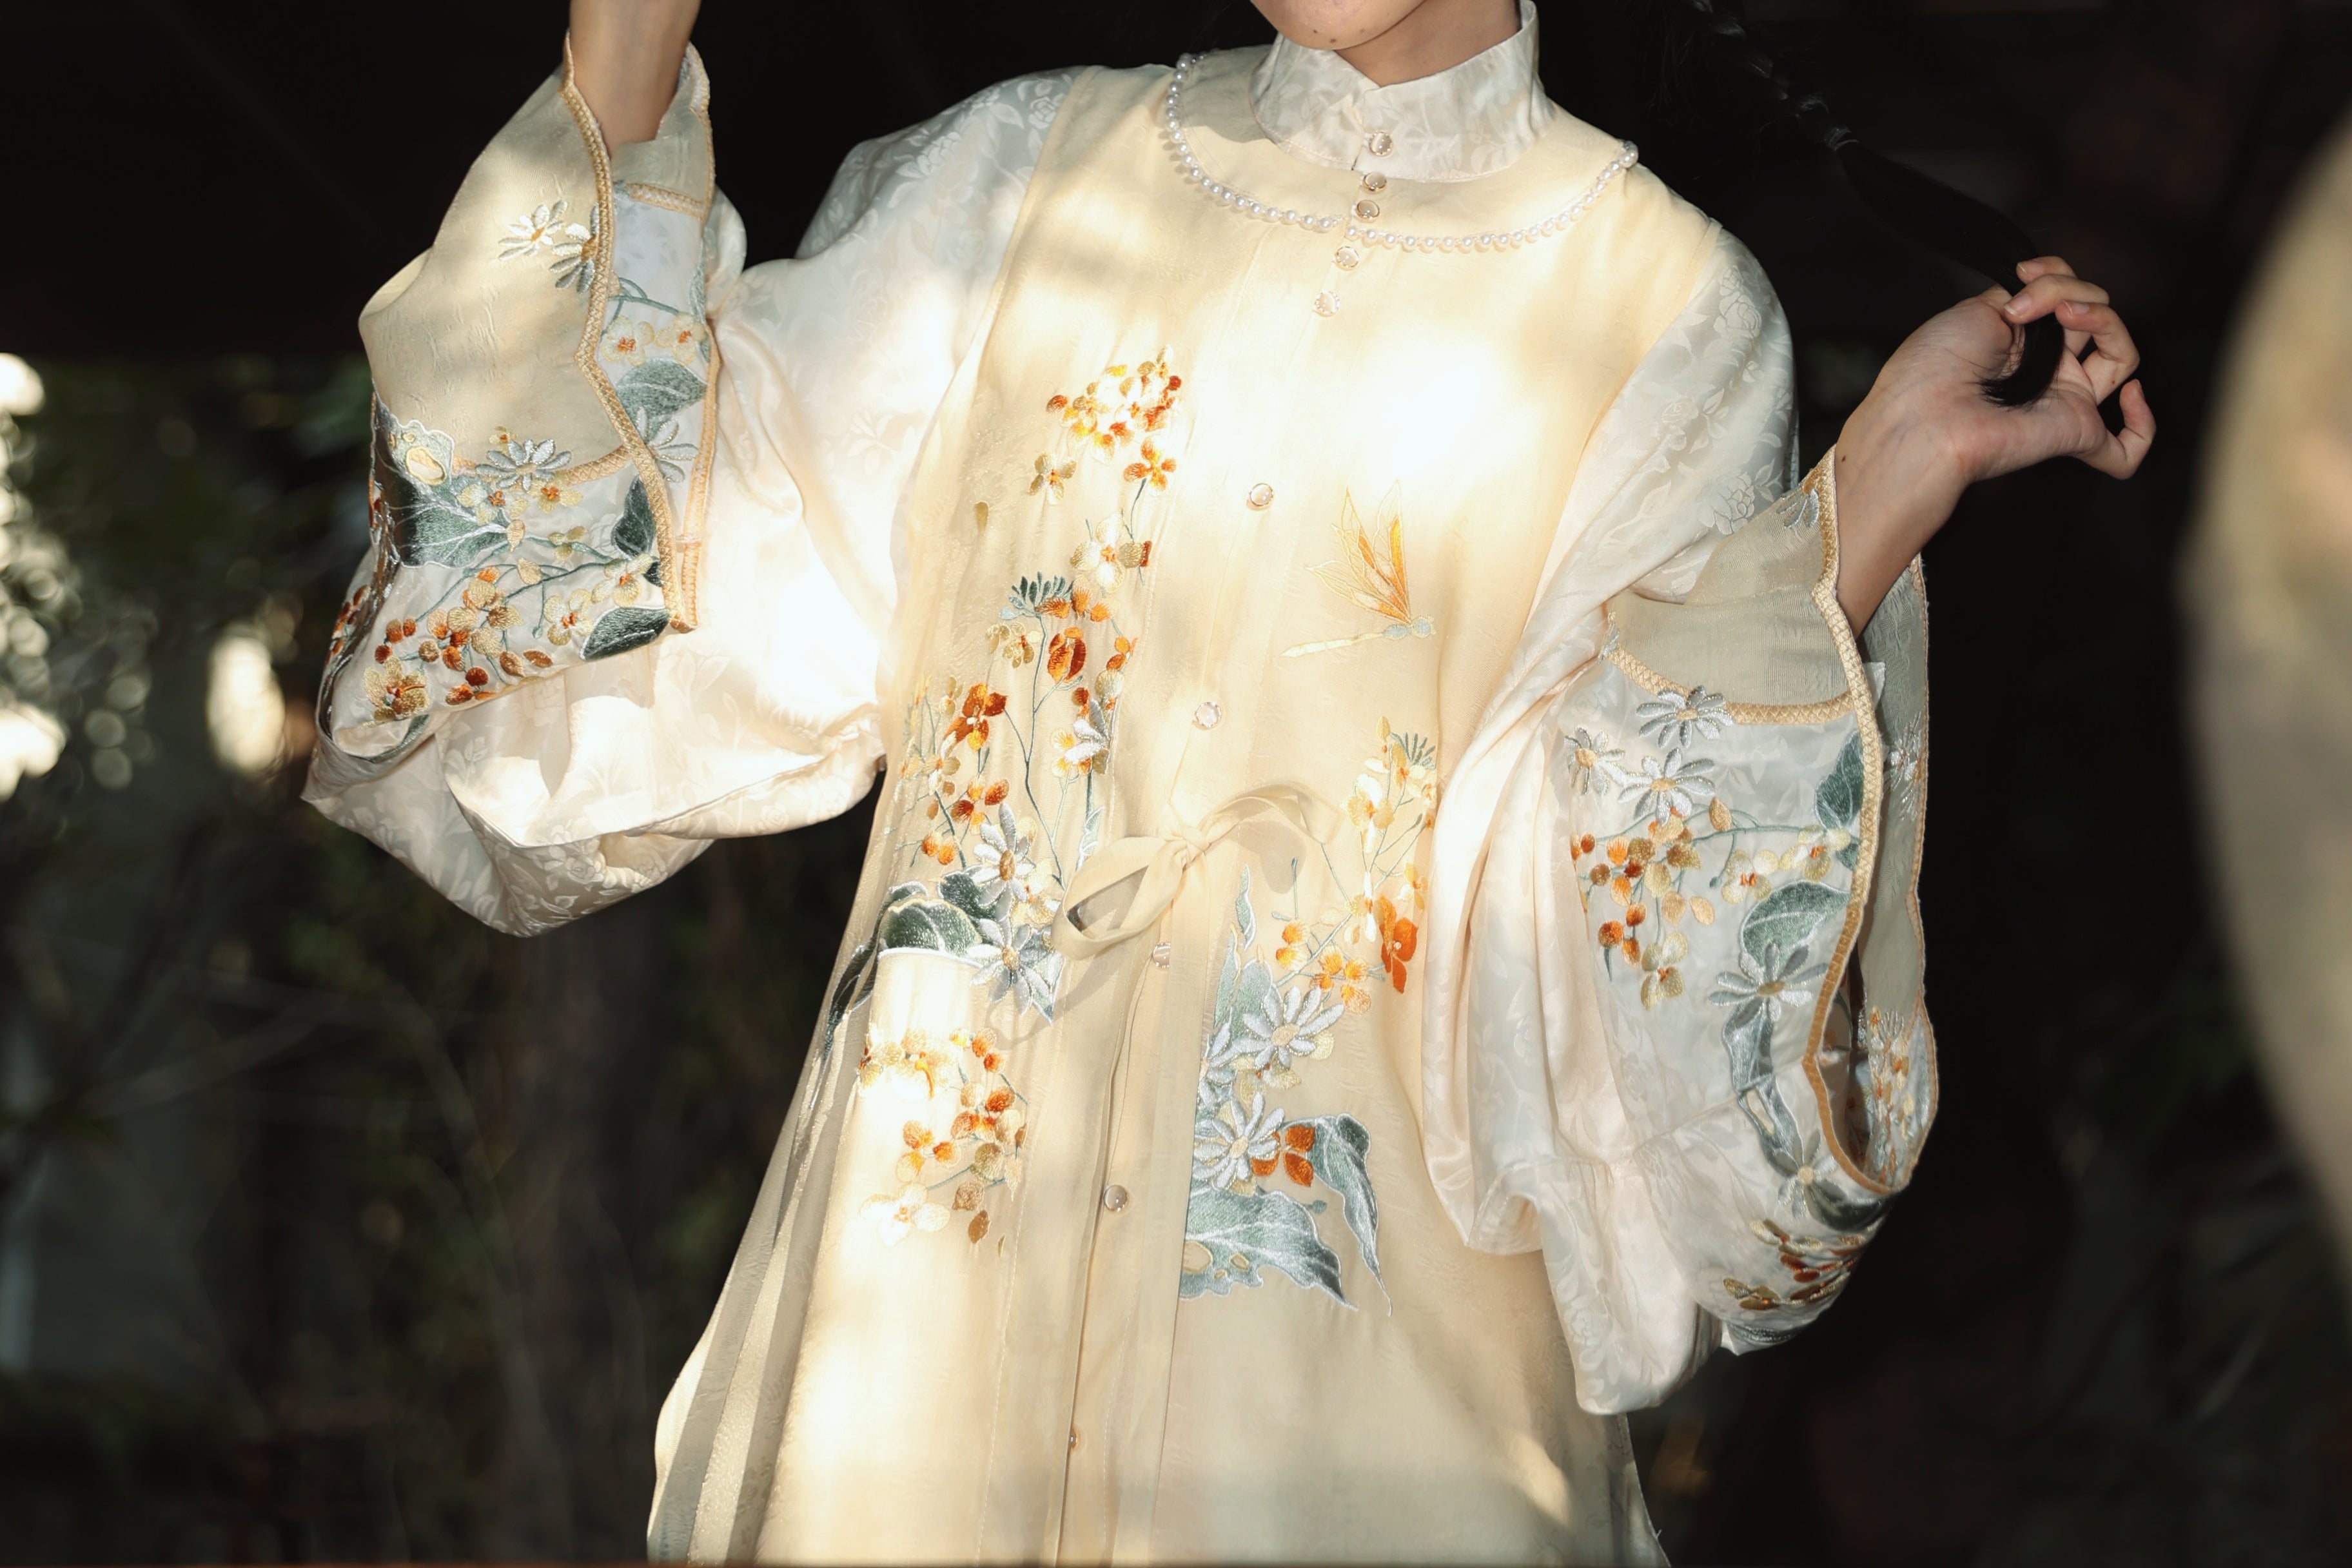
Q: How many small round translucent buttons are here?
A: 10